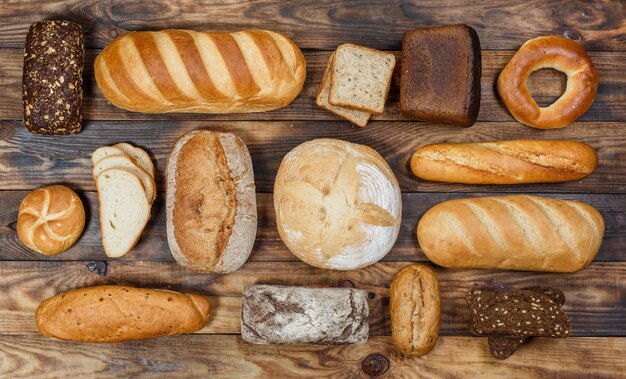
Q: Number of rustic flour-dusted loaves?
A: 3